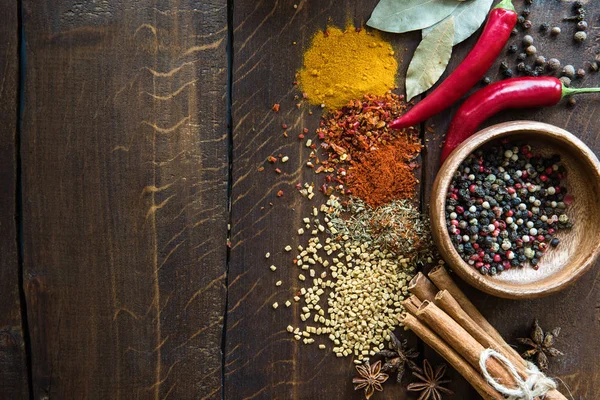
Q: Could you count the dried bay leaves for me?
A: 3